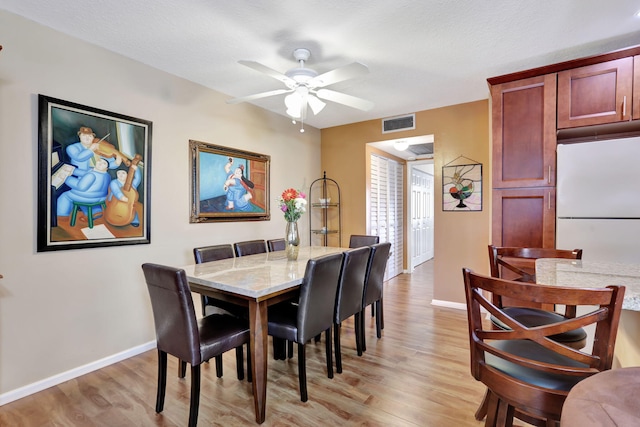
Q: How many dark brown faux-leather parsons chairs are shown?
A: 8